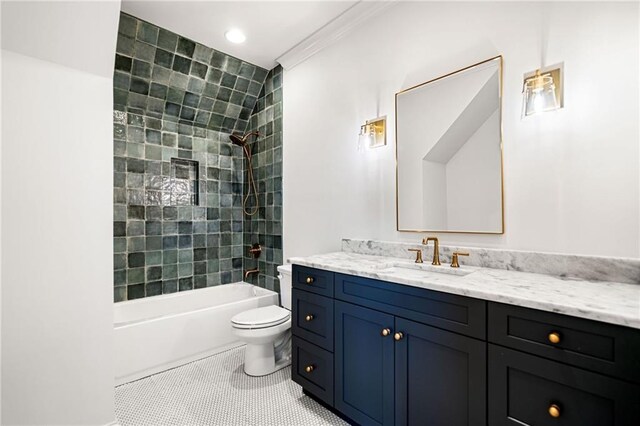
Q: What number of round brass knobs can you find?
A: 7